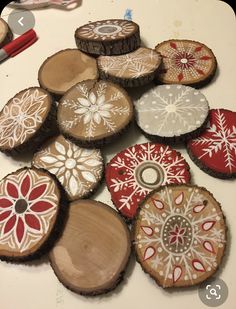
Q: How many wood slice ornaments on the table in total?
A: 13